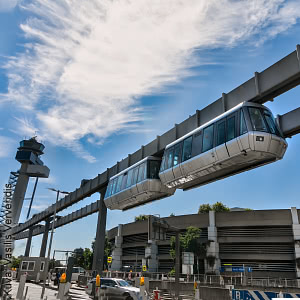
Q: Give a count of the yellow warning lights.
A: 4